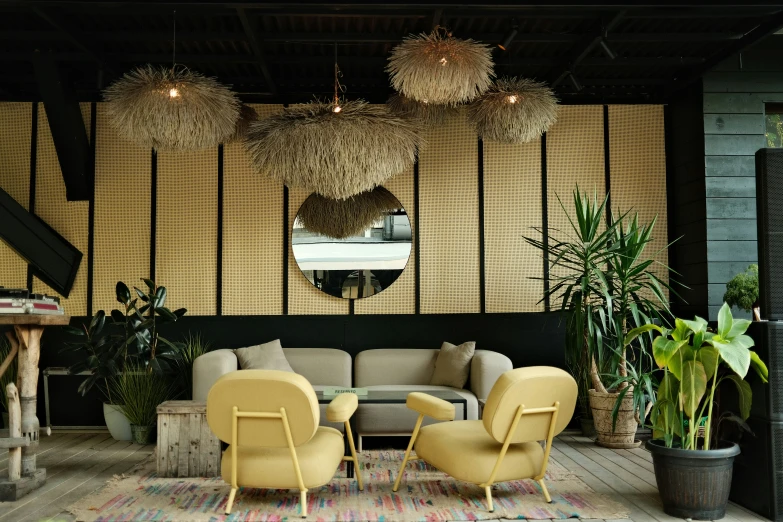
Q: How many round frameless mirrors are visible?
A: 1